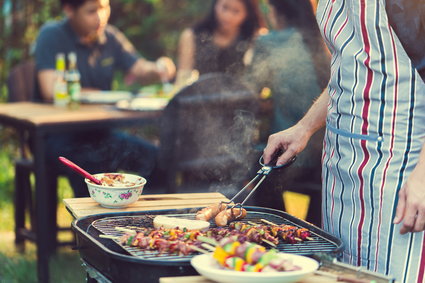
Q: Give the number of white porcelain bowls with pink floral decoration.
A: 1